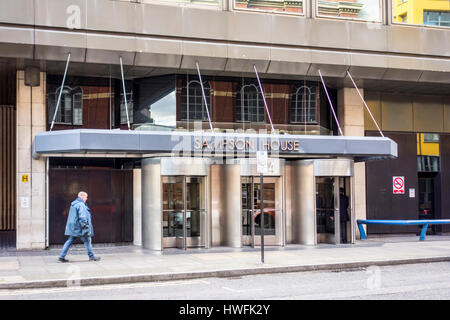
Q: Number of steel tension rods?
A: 6